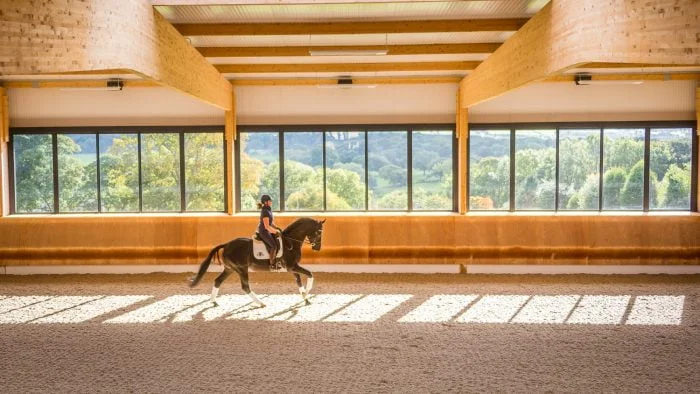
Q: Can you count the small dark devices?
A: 3